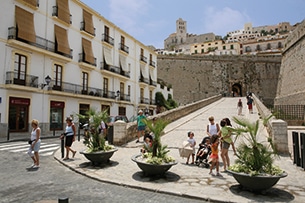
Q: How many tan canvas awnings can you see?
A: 6